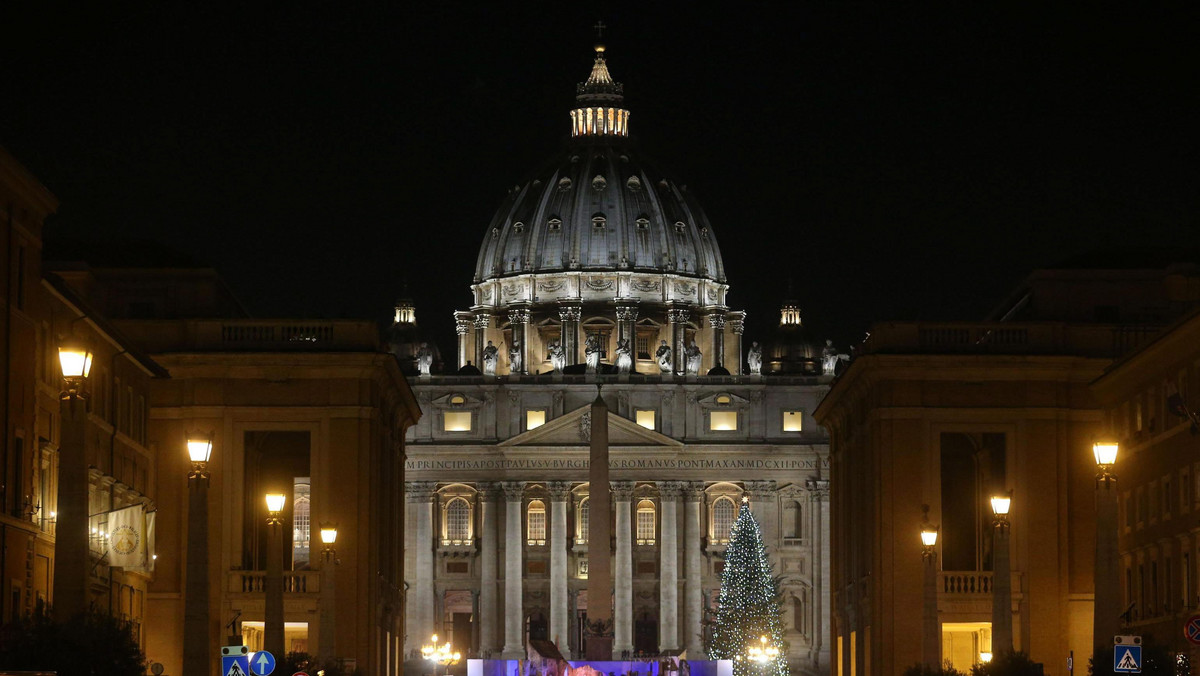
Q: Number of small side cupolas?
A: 2